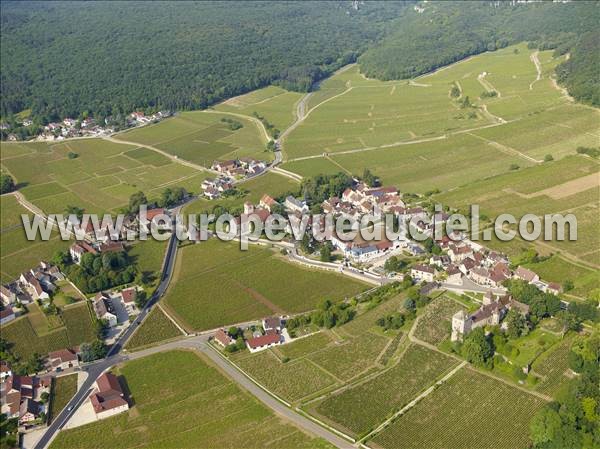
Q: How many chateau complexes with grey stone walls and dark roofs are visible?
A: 1